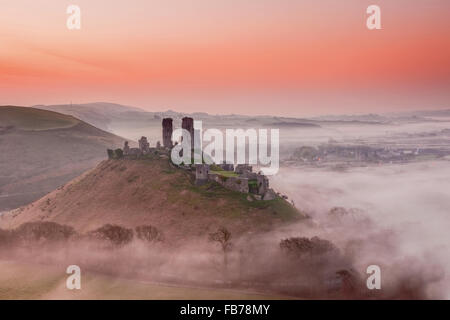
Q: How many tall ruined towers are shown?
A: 2